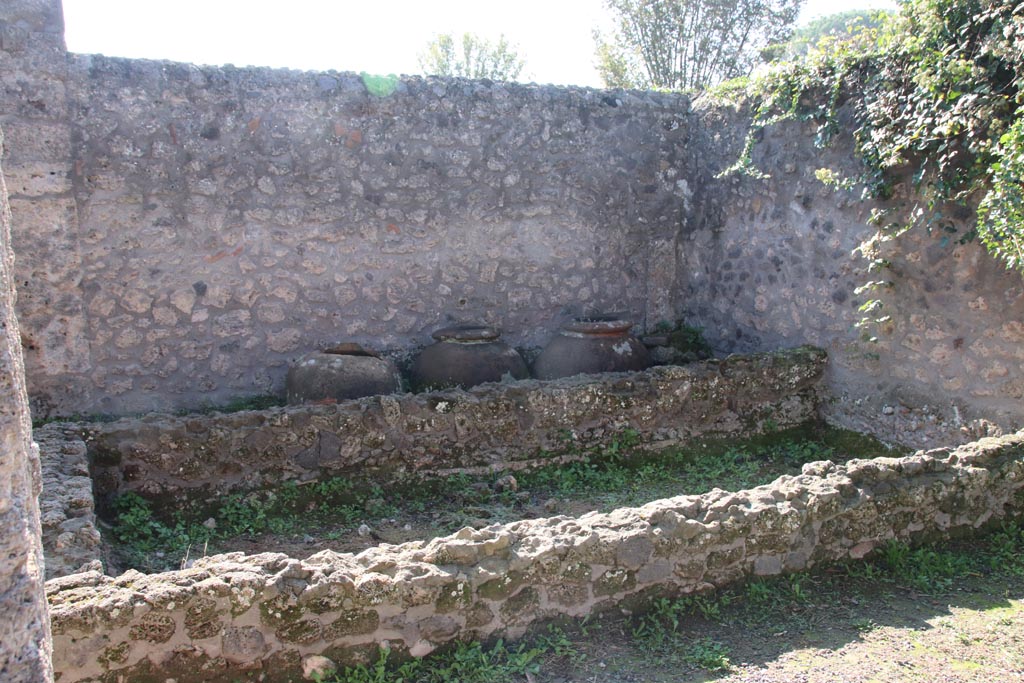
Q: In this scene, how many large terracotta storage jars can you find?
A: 3